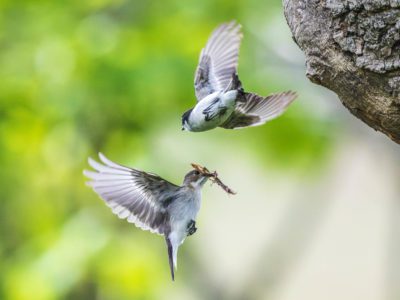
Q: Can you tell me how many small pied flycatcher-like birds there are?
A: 2